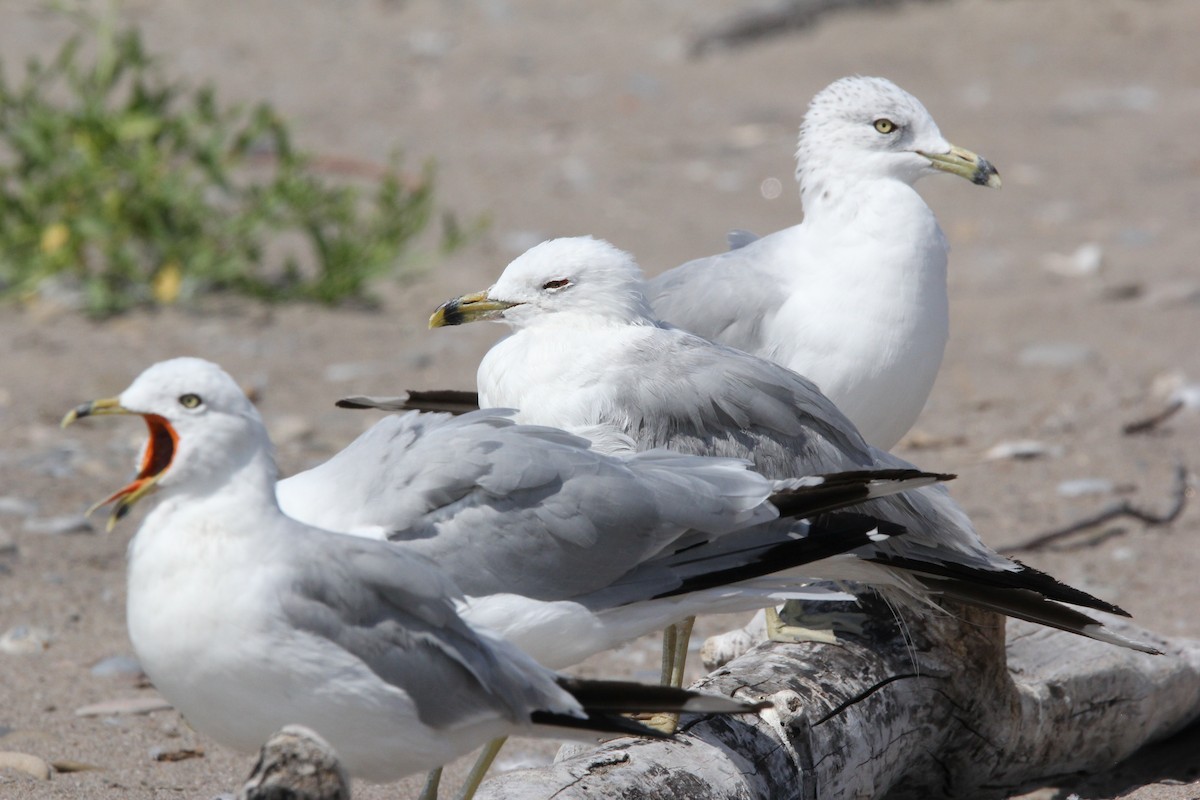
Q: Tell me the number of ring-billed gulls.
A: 4